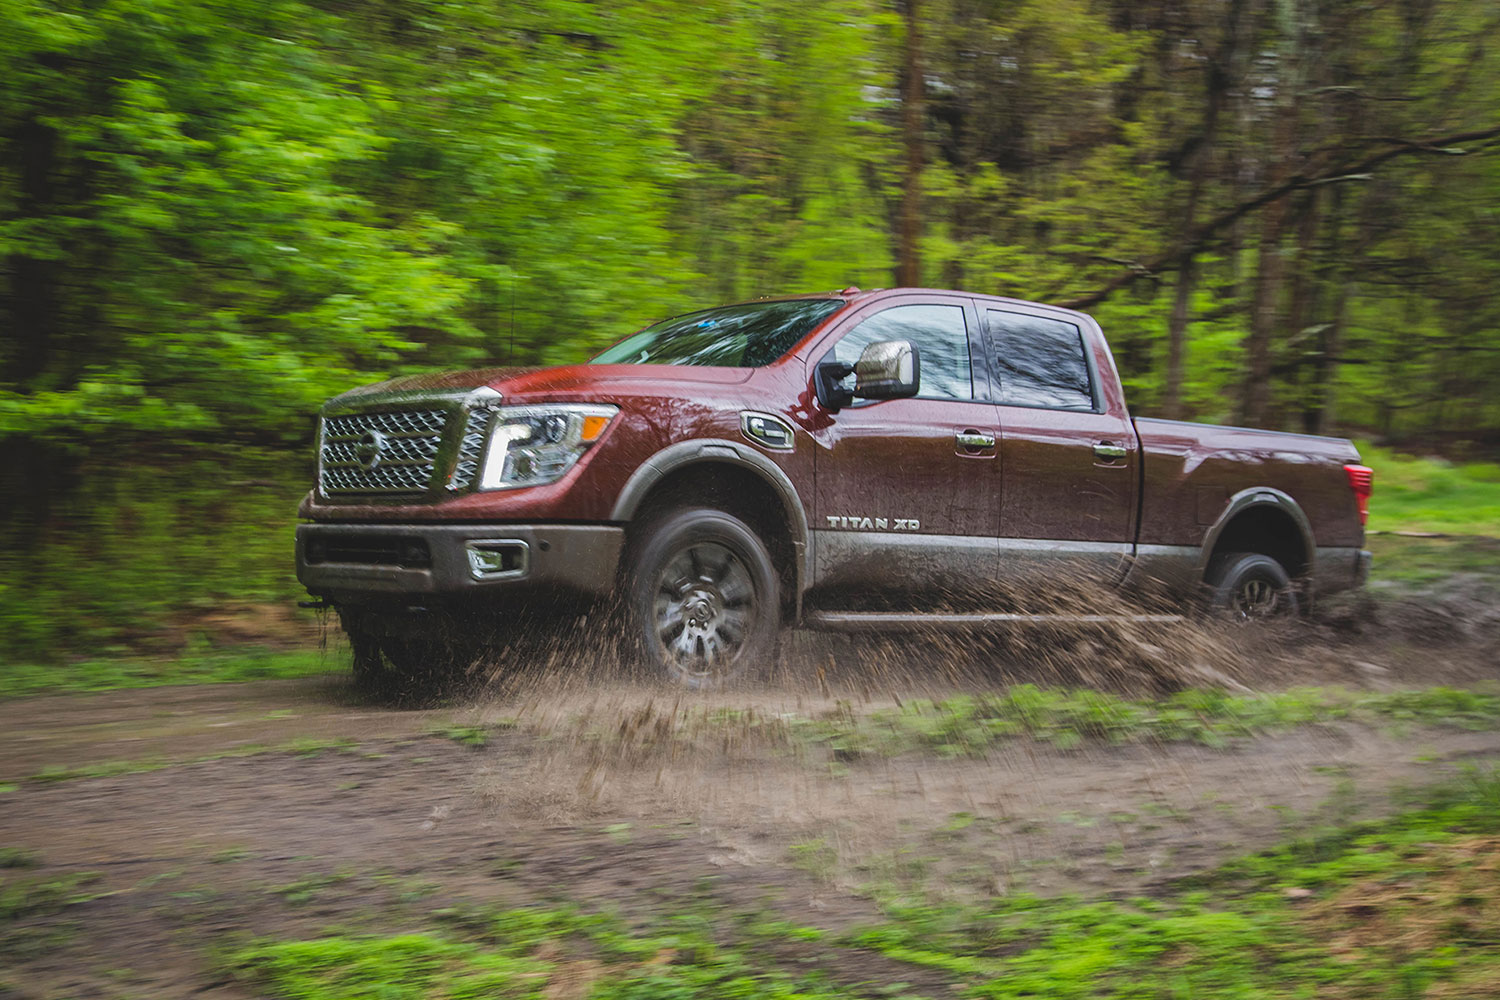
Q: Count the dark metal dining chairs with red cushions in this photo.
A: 0